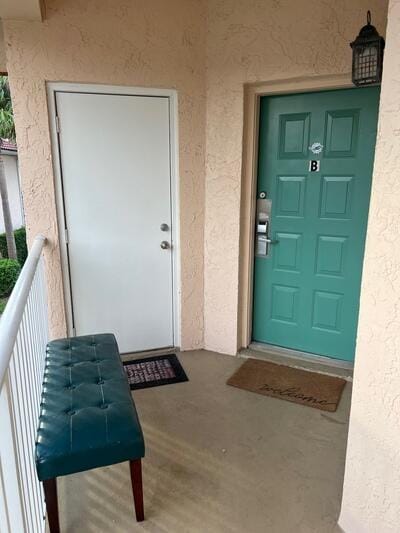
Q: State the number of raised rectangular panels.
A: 8